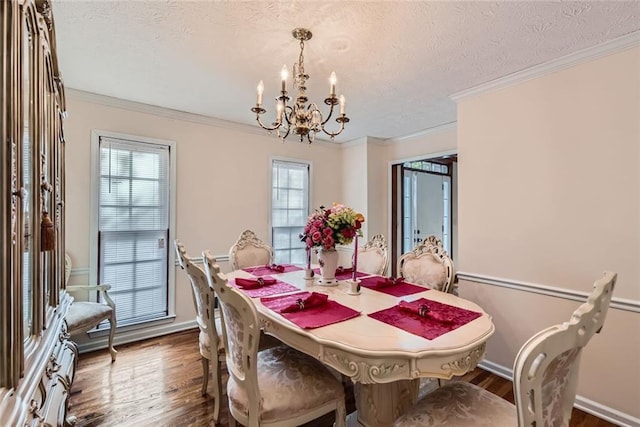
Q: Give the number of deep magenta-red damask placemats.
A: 6